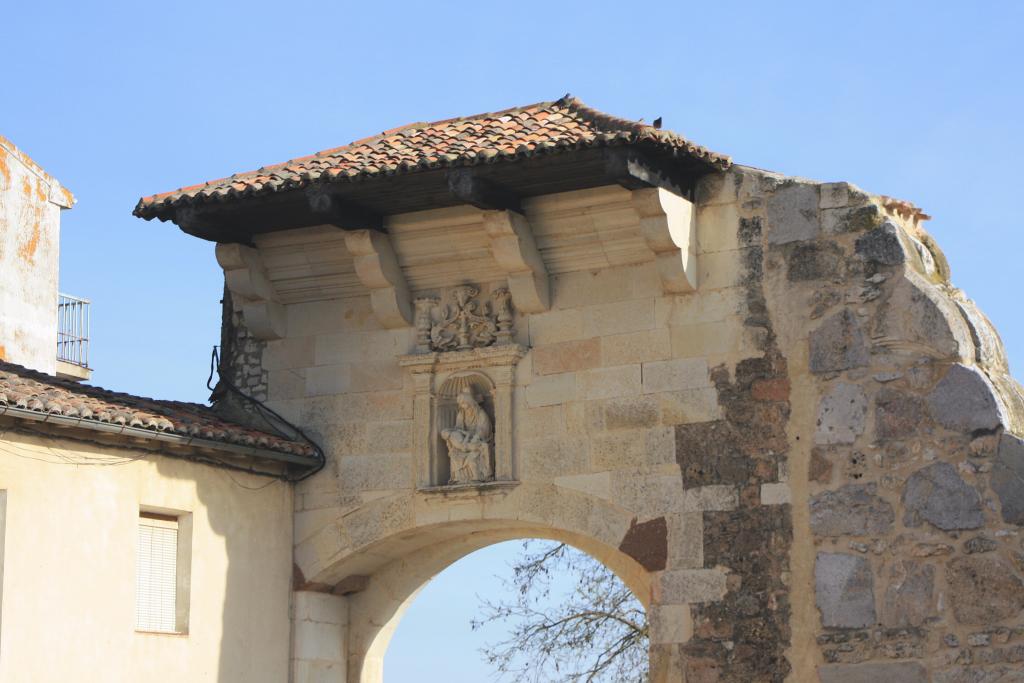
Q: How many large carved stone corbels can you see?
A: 4